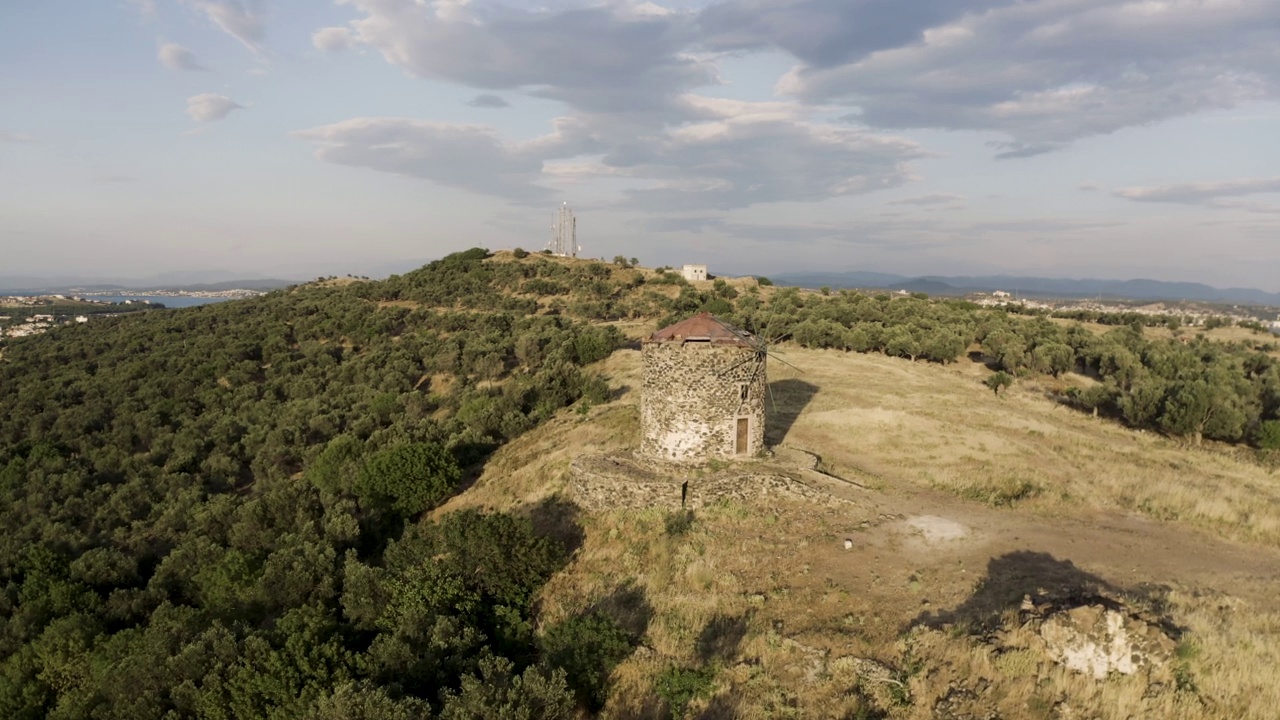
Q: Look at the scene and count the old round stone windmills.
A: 1